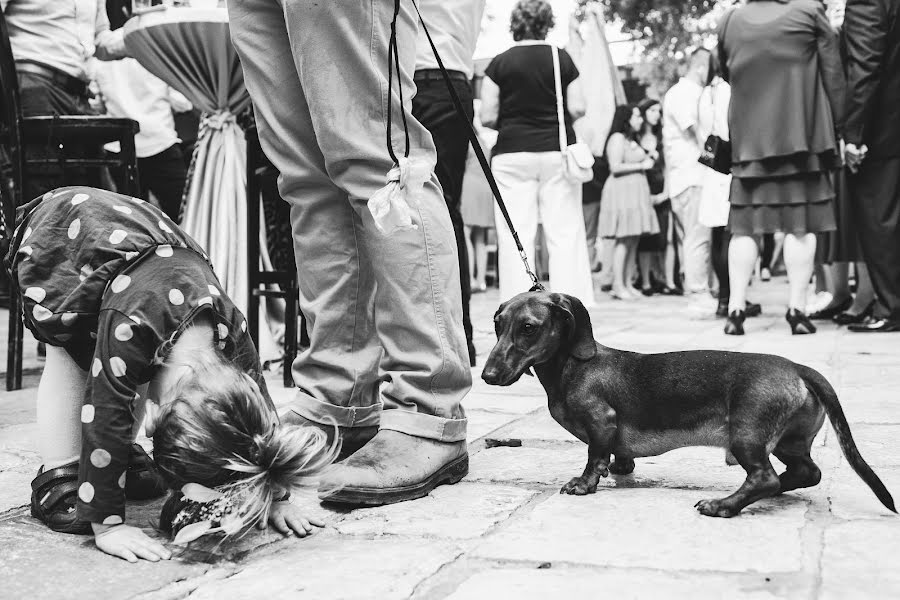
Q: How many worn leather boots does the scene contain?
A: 2